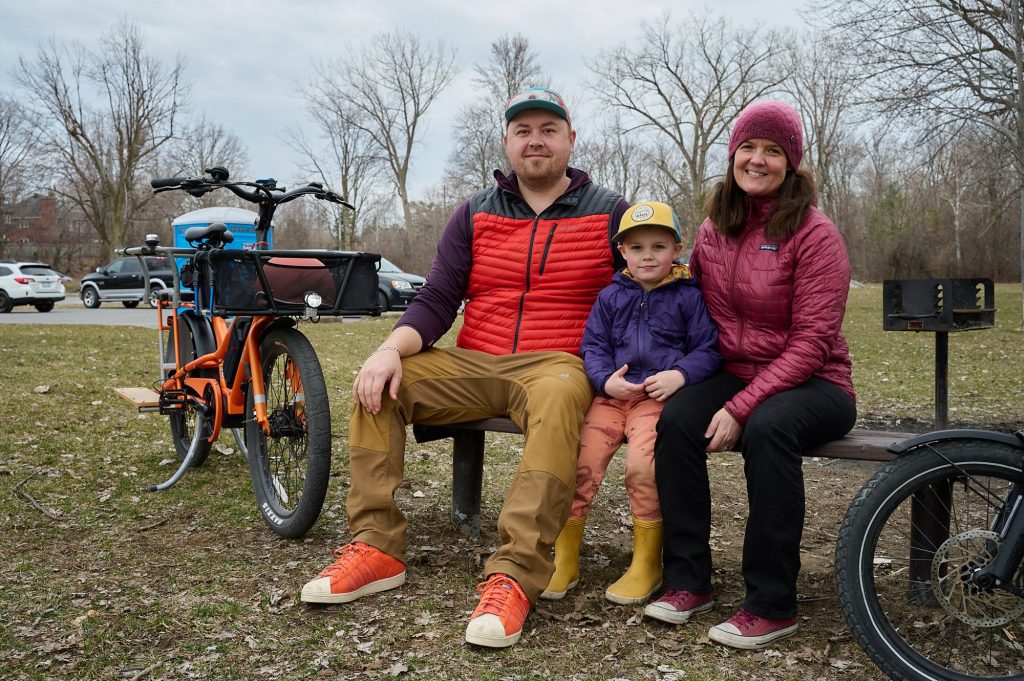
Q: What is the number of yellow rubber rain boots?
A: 2